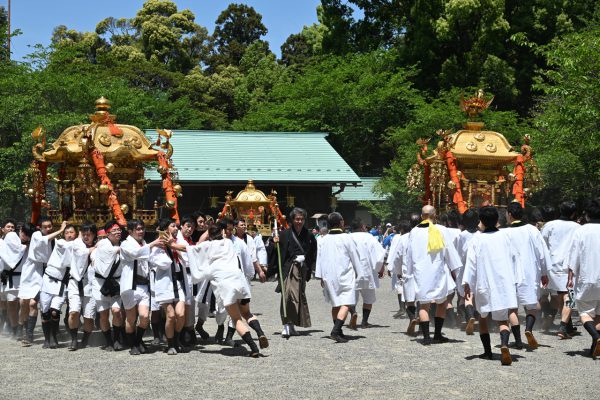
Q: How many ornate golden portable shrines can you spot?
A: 3